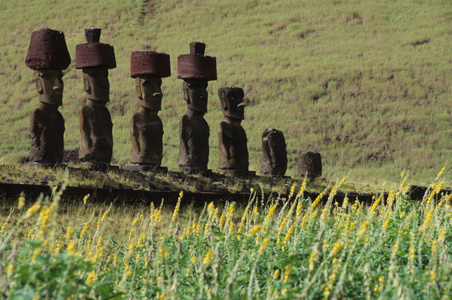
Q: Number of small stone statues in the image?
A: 2